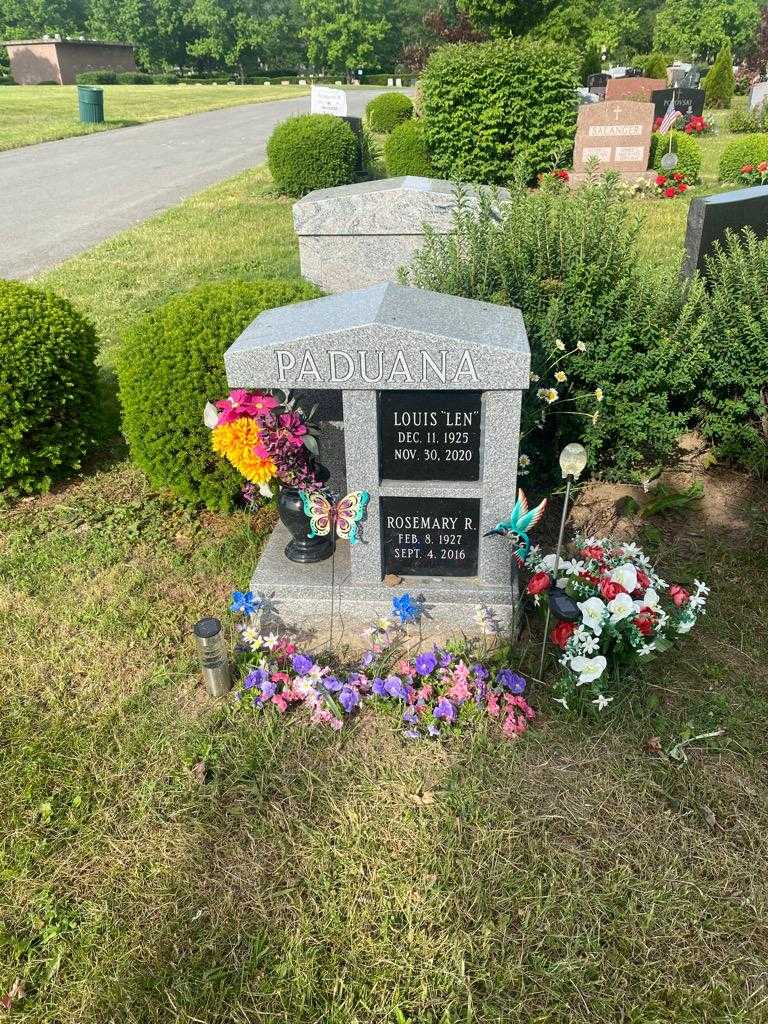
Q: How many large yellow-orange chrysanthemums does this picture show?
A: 2